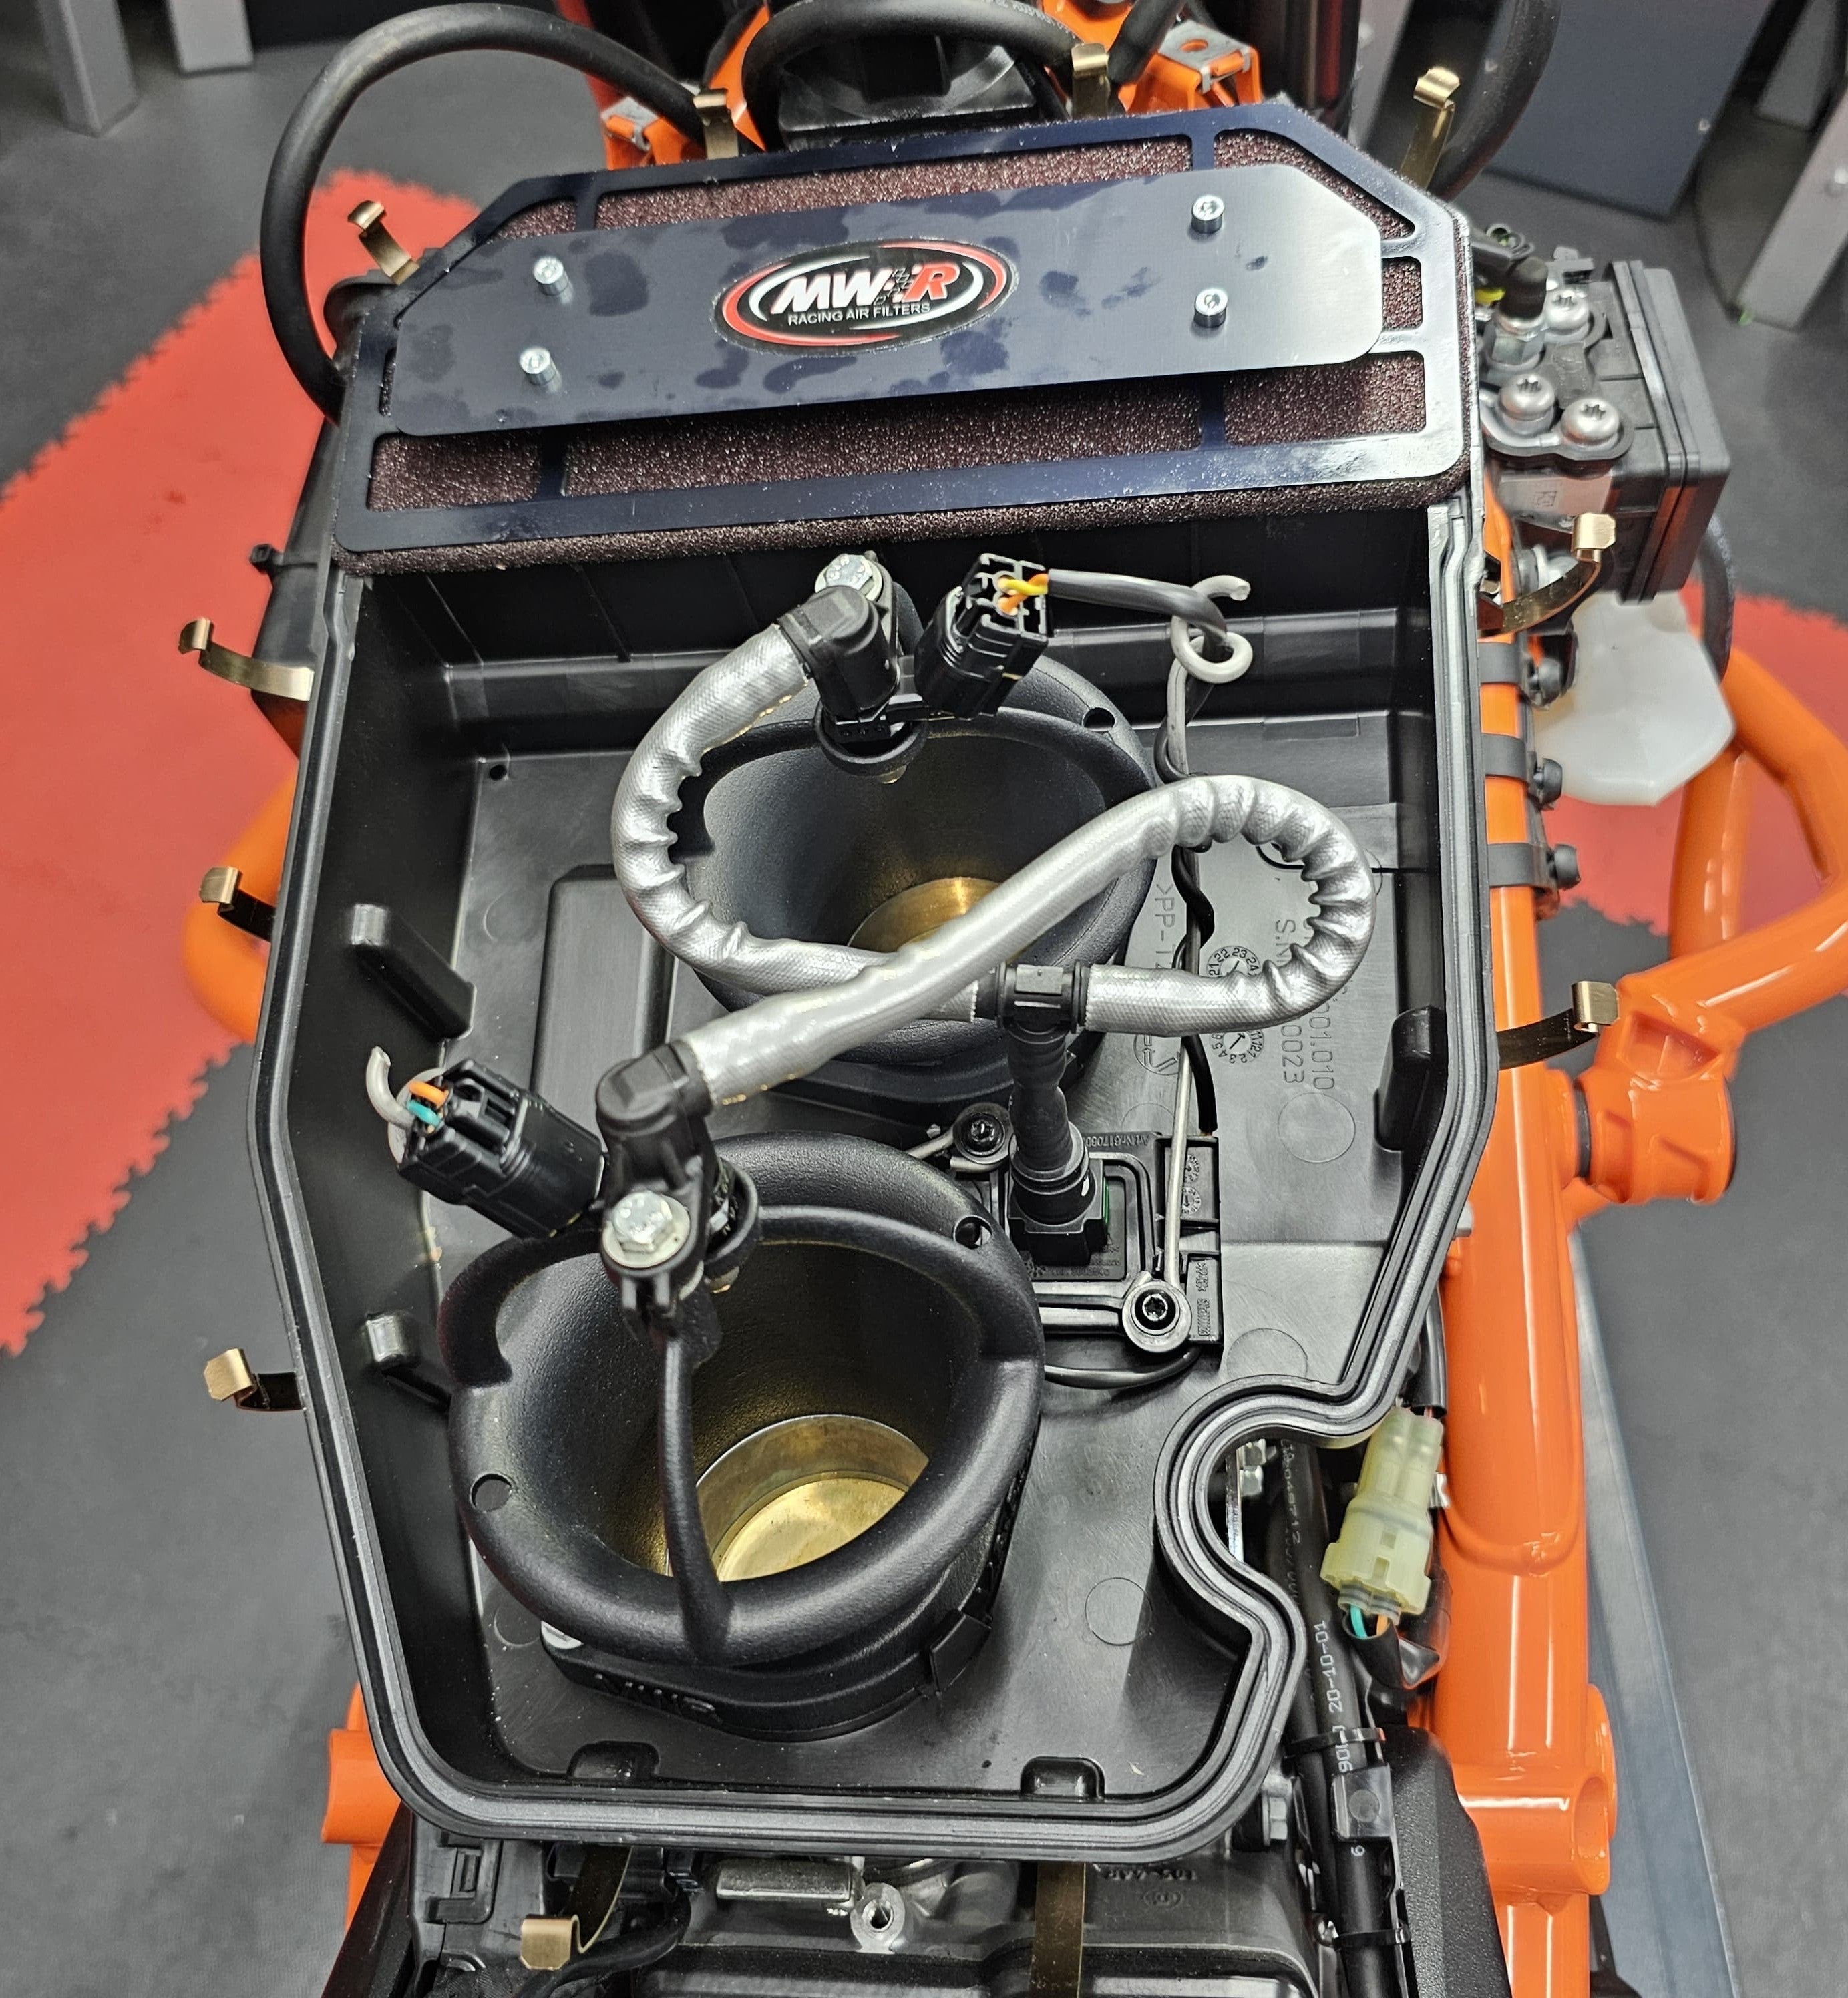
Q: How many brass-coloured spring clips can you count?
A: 11